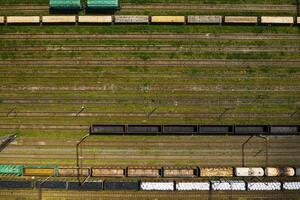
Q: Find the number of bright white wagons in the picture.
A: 5